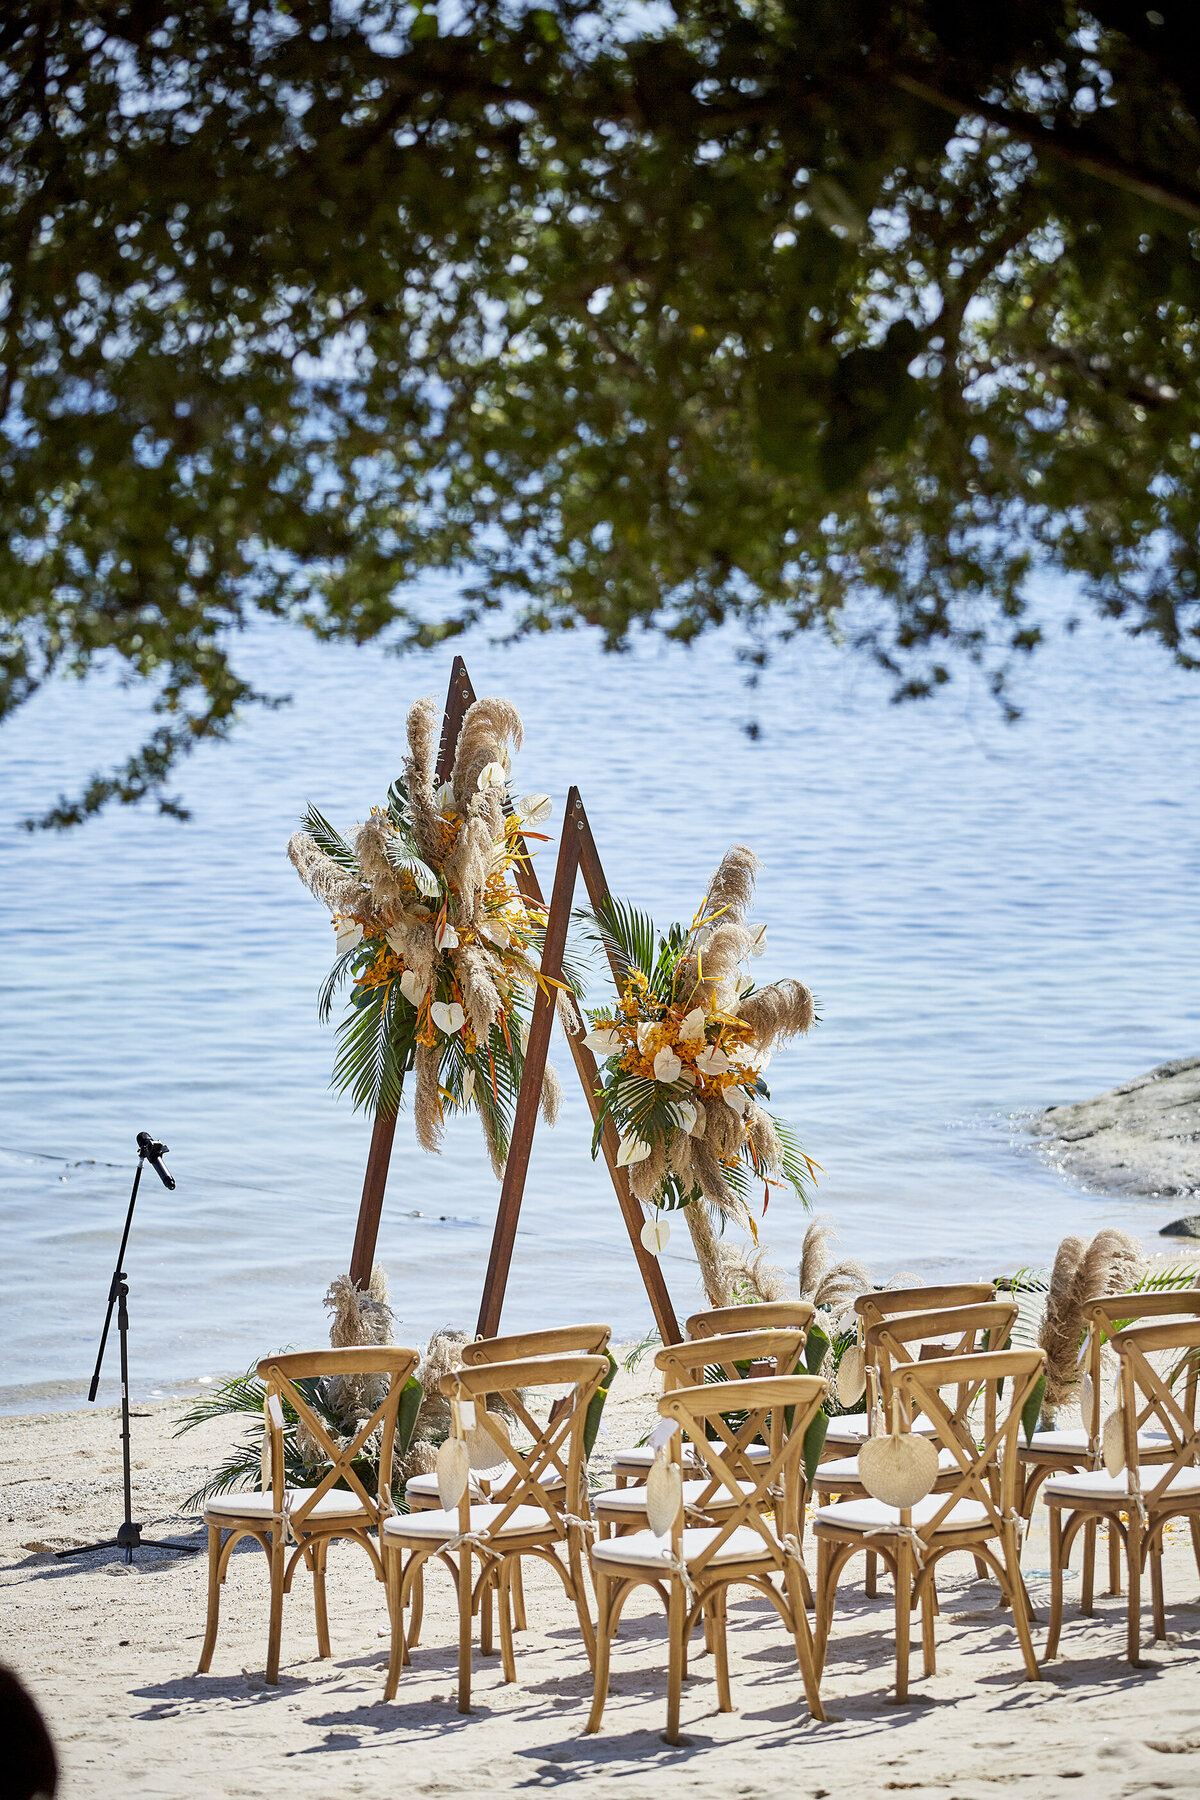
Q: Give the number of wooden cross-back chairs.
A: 11